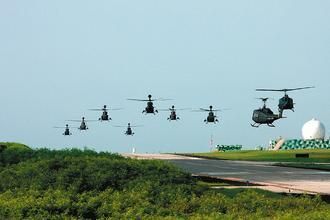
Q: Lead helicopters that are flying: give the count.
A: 2